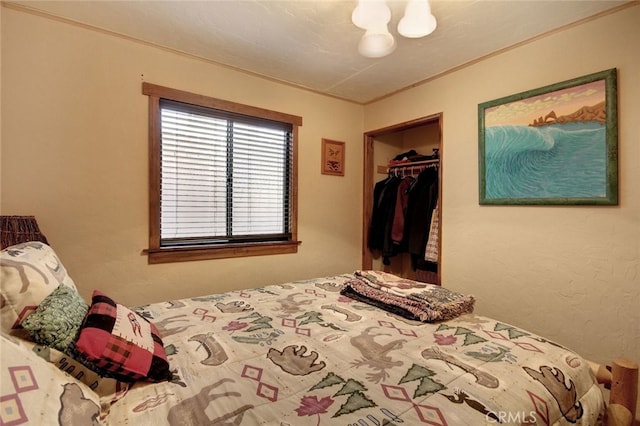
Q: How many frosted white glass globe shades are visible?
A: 3